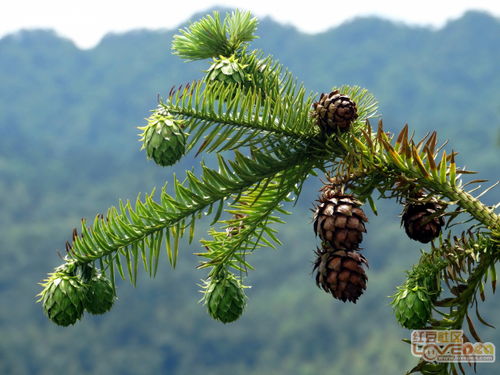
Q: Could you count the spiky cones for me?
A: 10